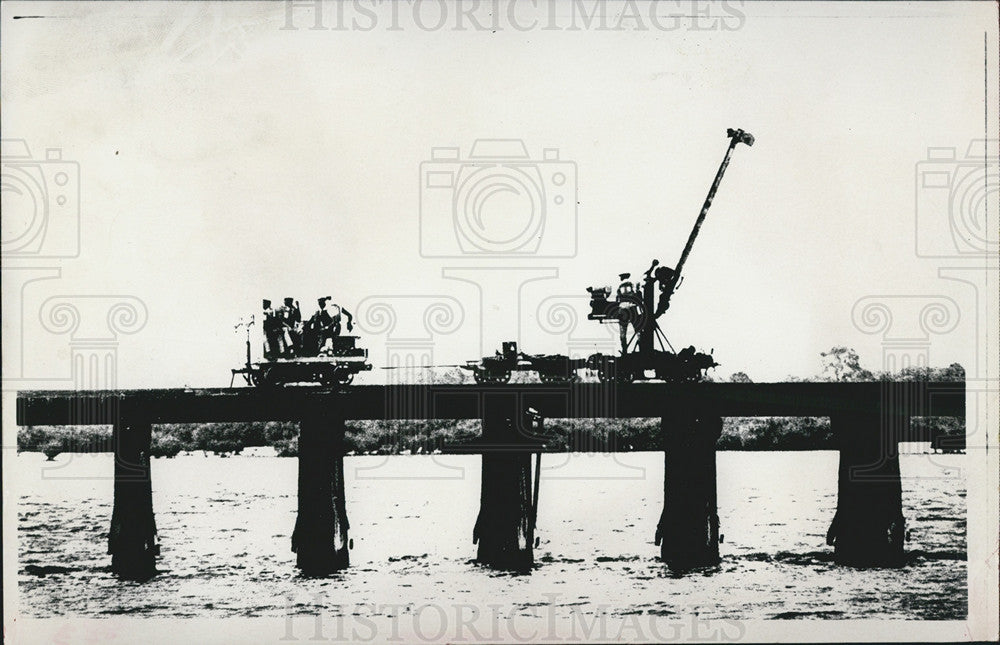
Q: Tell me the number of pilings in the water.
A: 5